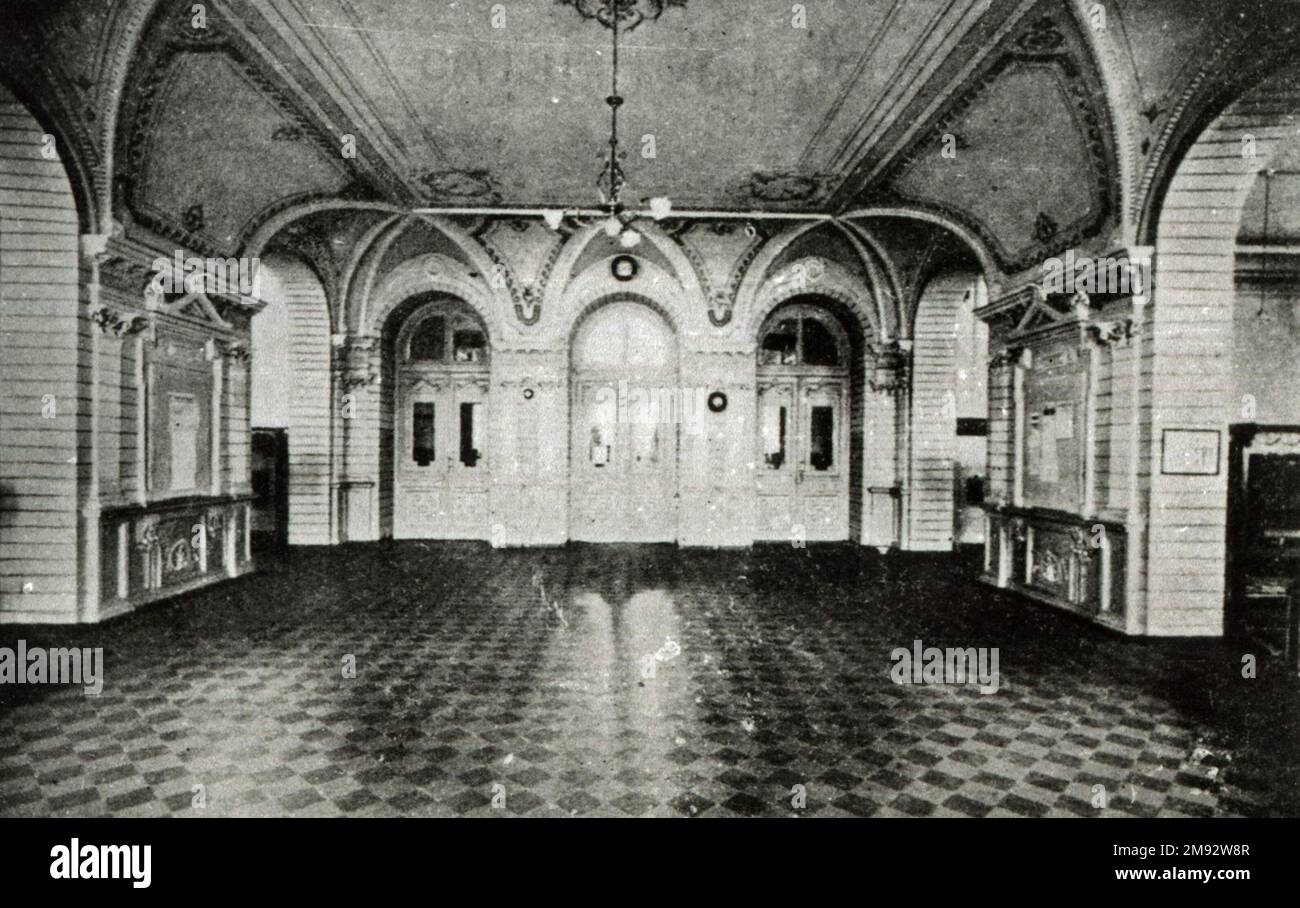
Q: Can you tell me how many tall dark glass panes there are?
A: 4